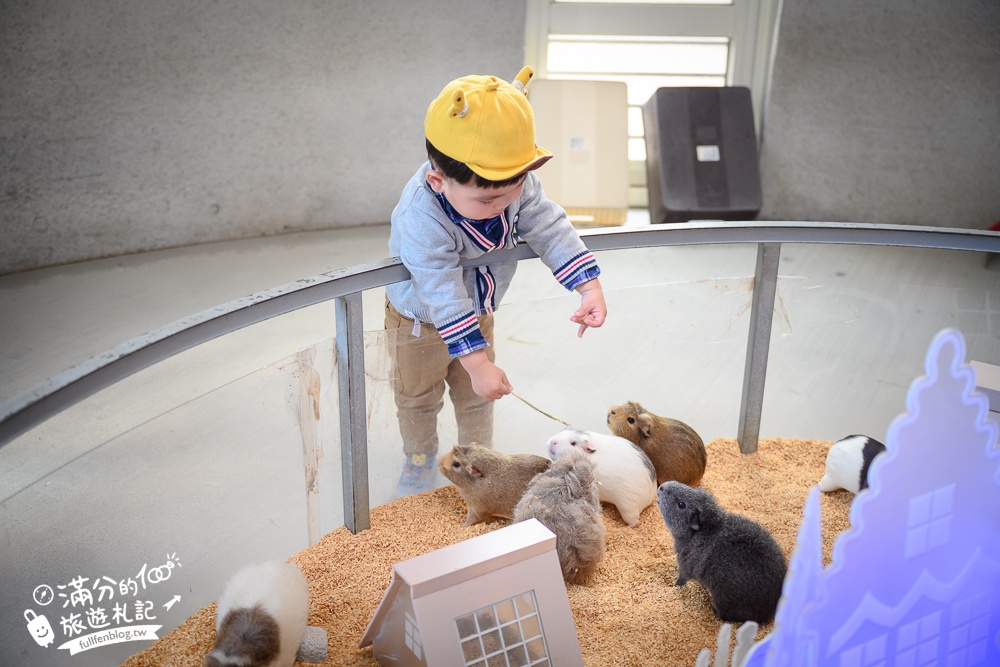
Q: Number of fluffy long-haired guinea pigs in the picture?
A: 1